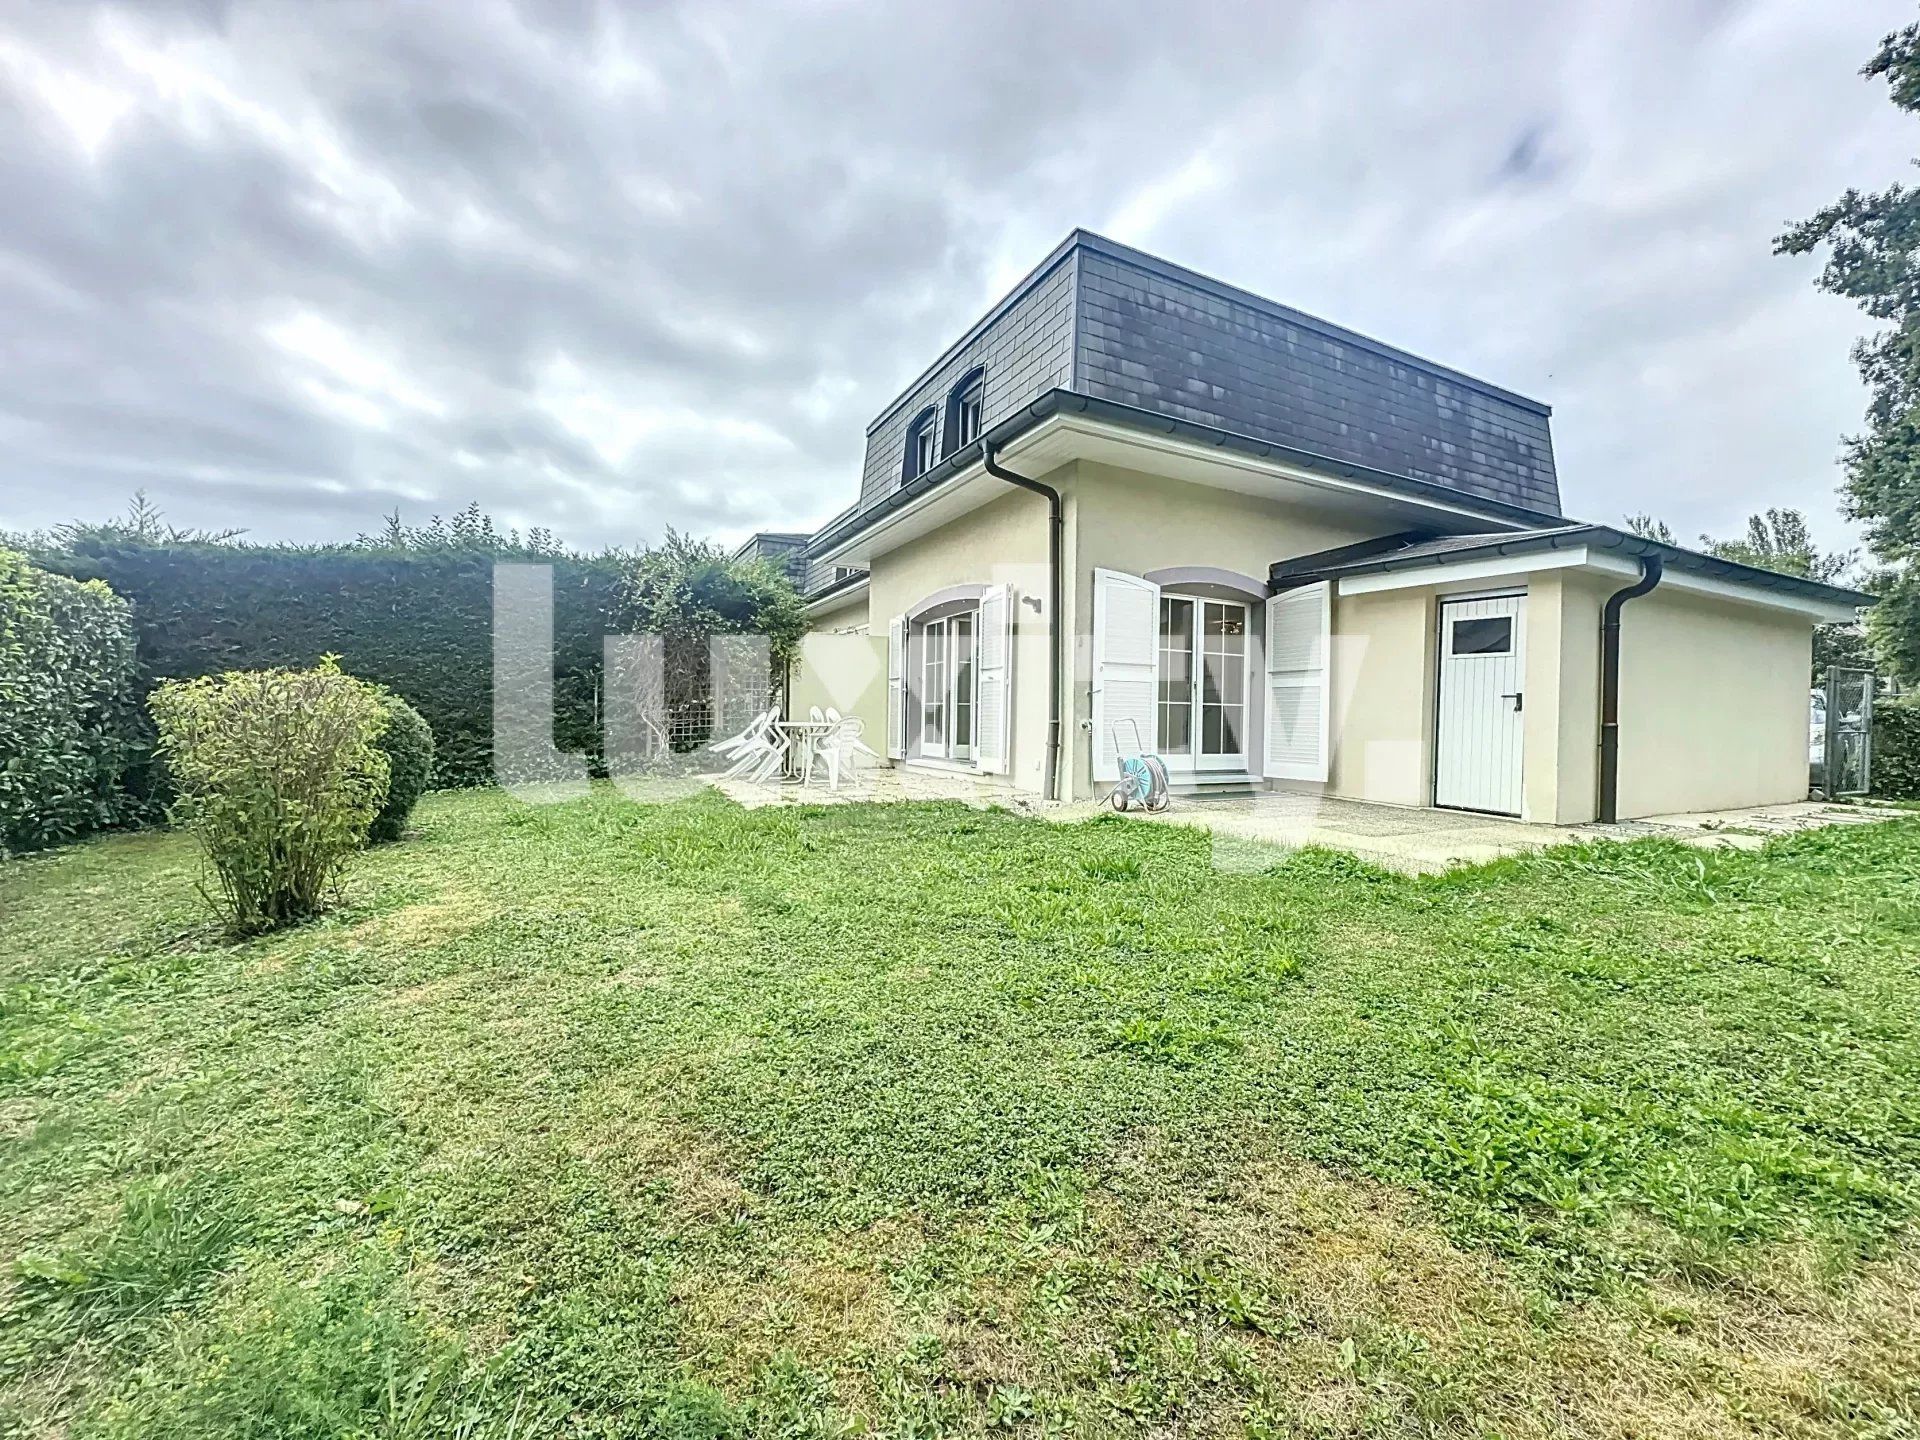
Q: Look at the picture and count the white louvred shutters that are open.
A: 4